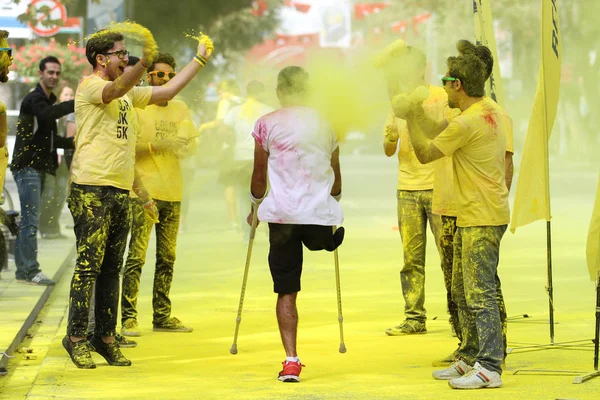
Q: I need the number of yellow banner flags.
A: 3